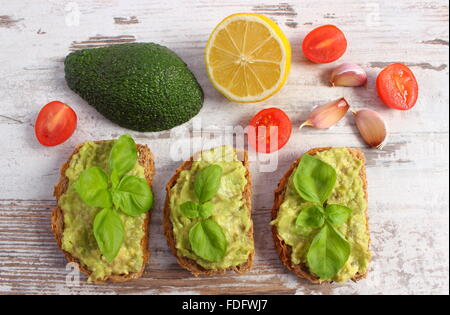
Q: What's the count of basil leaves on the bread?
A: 12